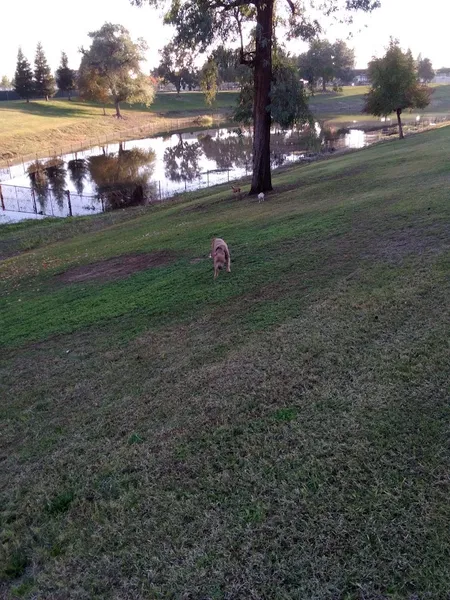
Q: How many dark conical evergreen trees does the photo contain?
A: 3